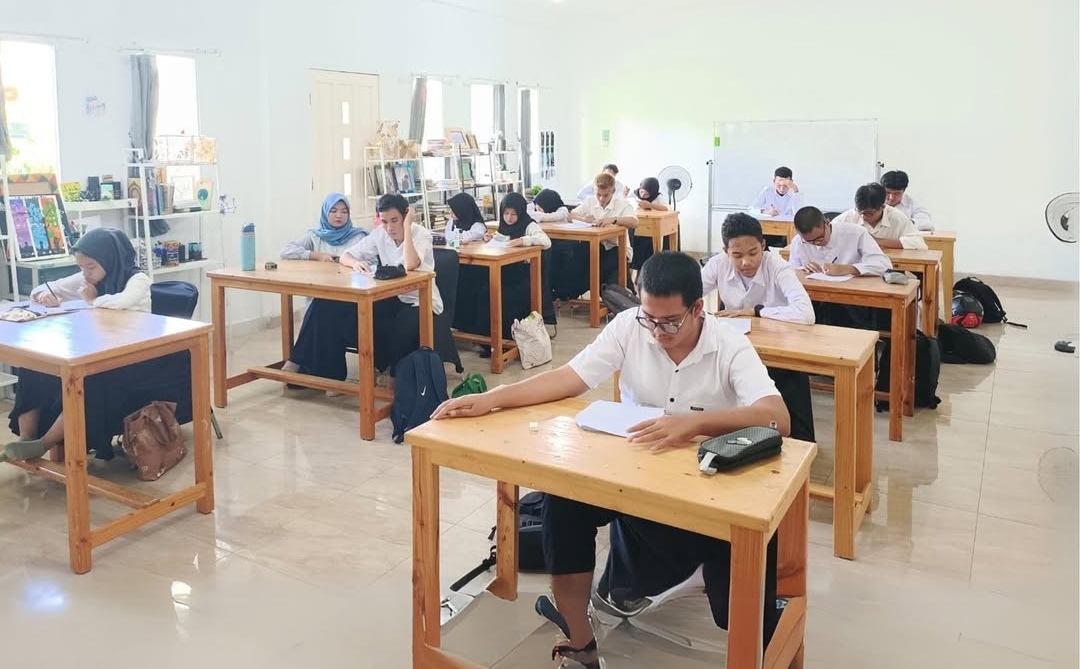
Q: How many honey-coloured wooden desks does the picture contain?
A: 11